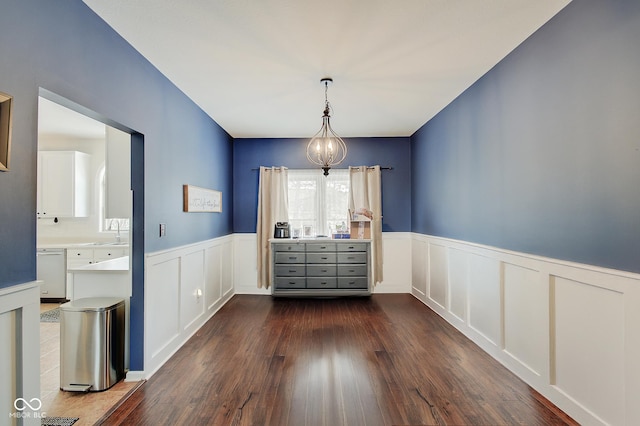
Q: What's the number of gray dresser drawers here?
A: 12